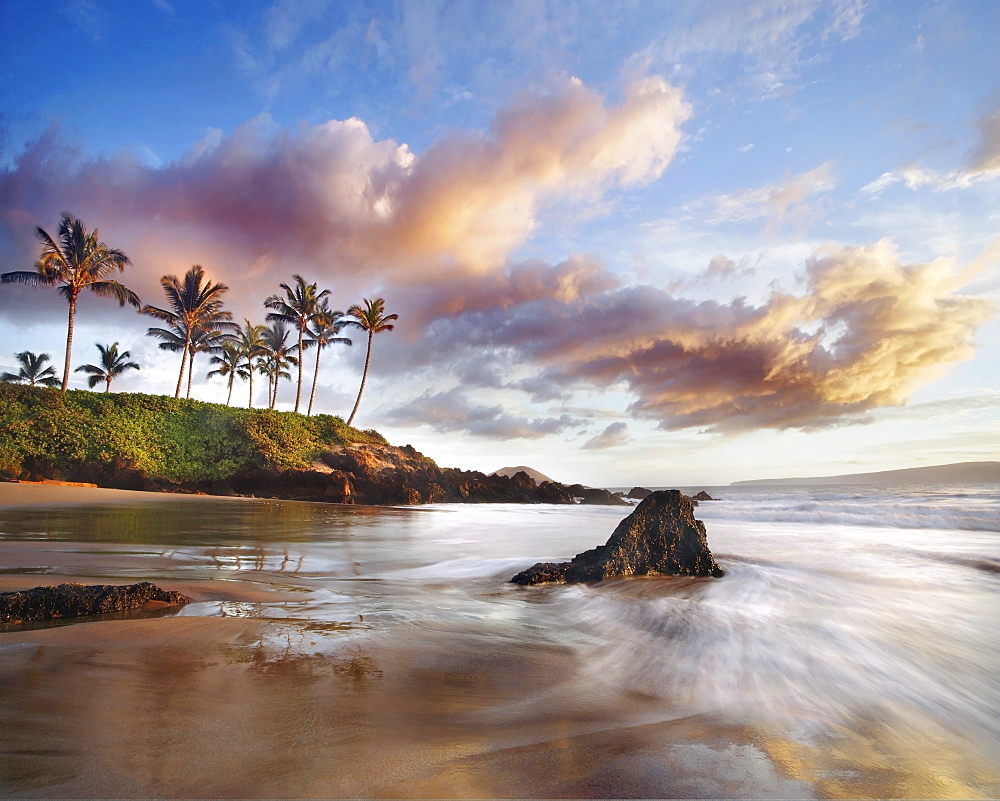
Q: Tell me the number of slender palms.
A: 12